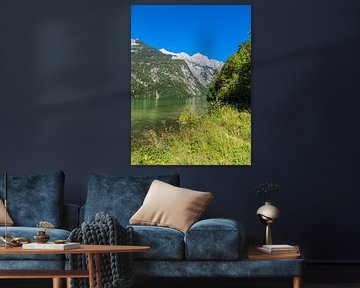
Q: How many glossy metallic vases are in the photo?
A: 1